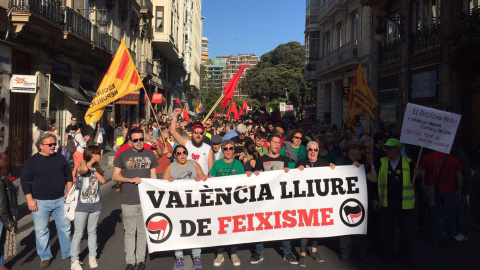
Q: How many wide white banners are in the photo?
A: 1